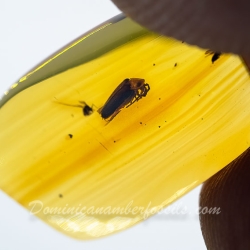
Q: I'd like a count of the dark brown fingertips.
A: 2